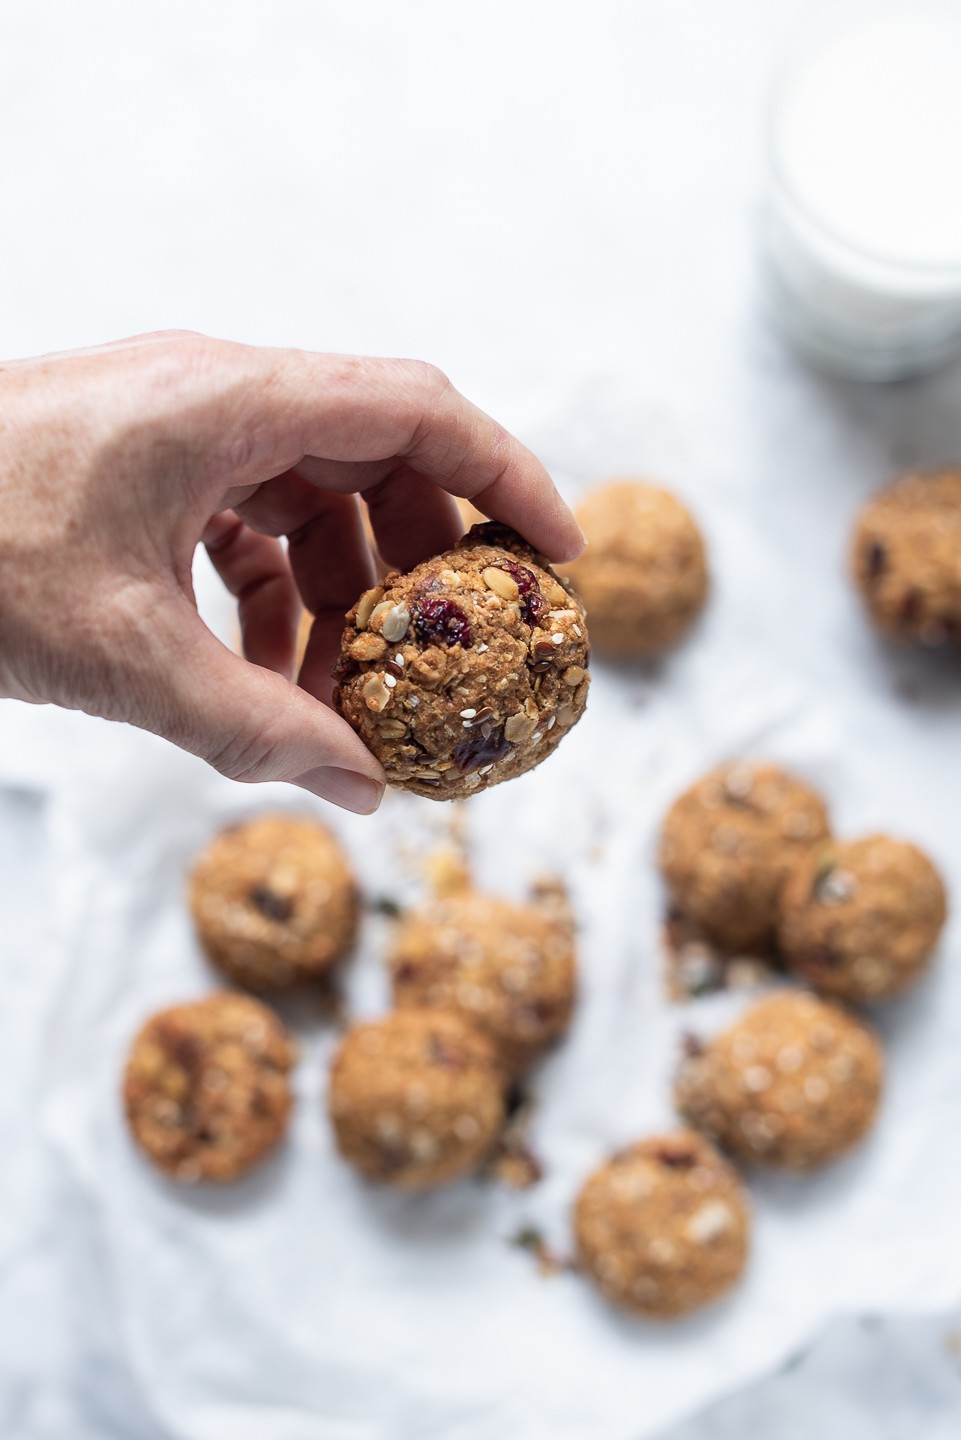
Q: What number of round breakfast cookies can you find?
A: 11